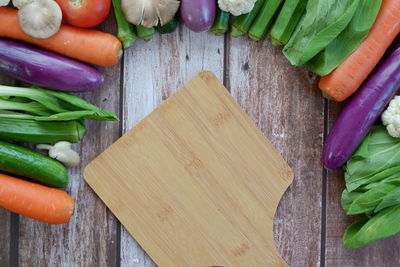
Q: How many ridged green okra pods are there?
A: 7